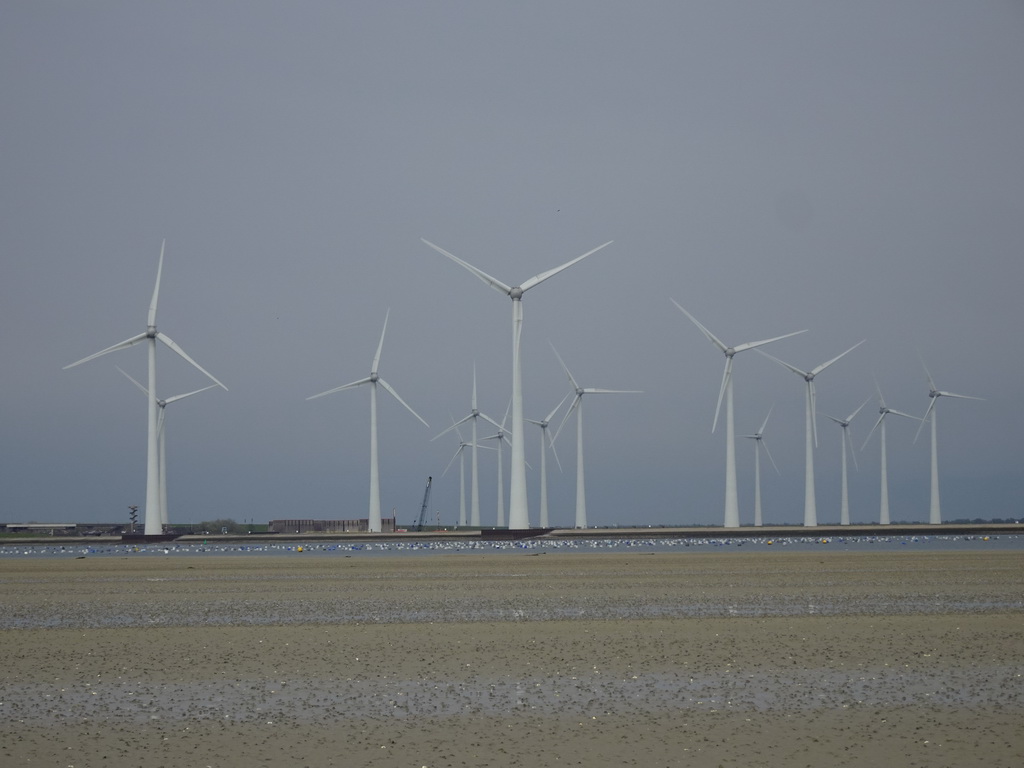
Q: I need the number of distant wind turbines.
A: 15